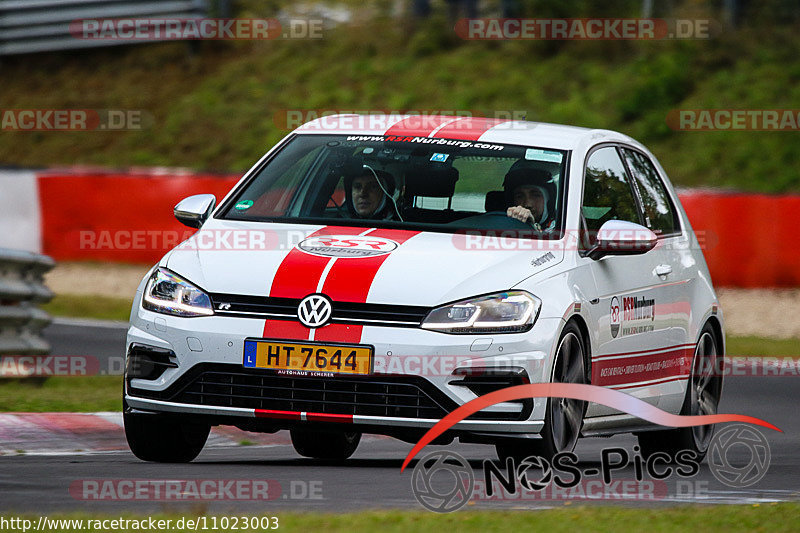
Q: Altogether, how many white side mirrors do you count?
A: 2